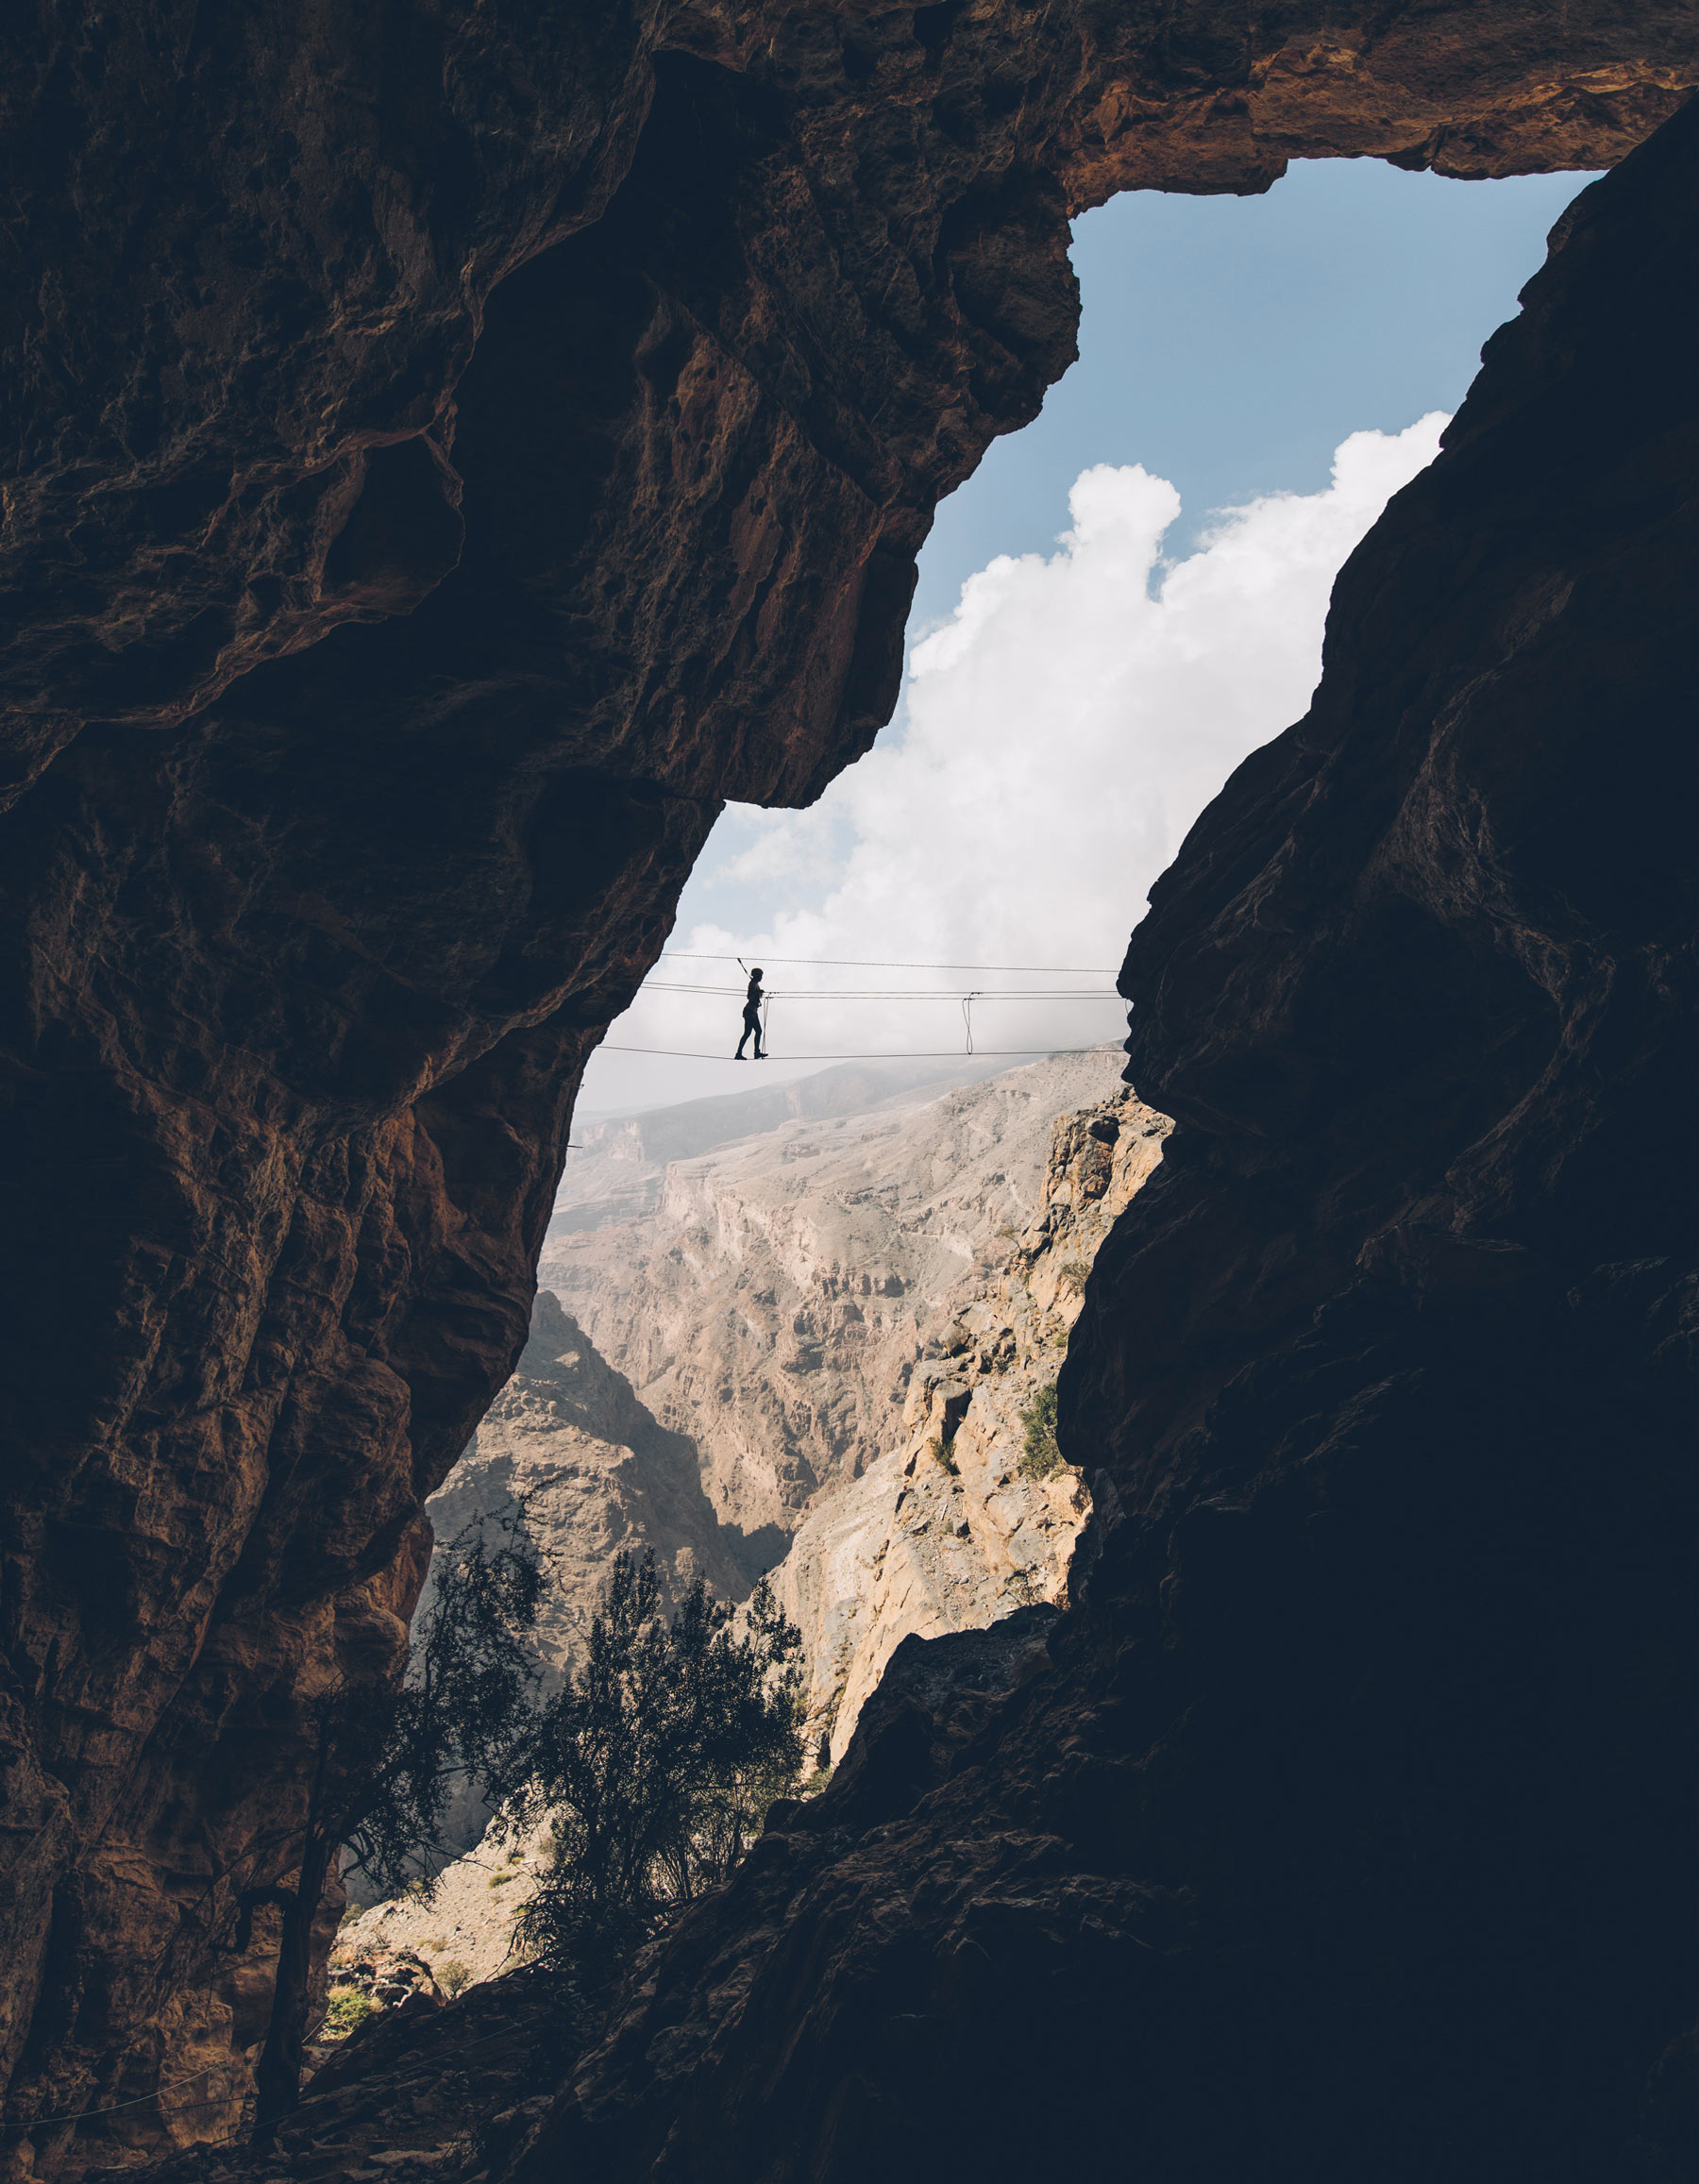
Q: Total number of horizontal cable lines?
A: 4